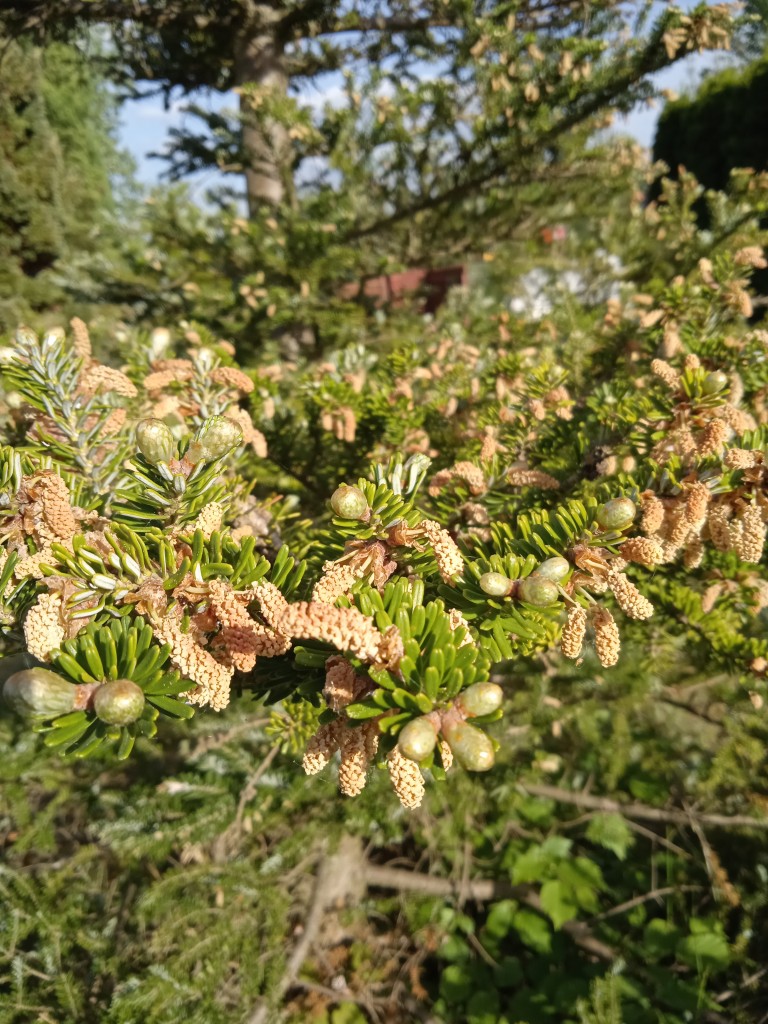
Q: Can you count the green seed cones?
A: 13